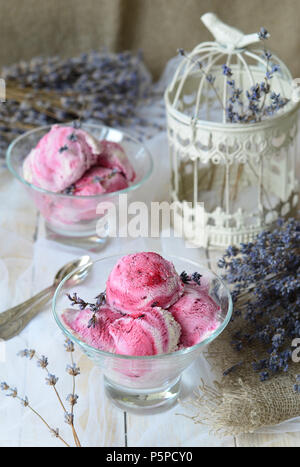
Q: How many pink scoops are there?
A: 7